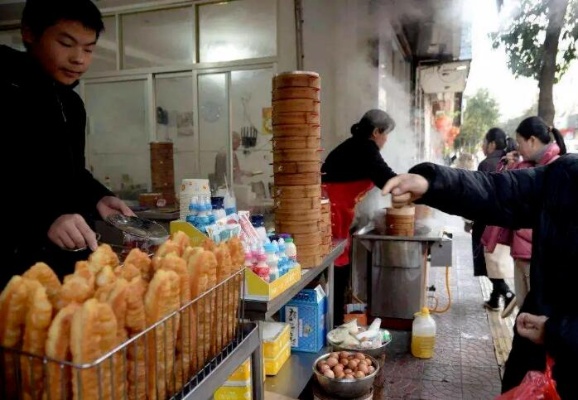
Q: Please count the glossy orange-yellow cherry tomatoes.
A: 0